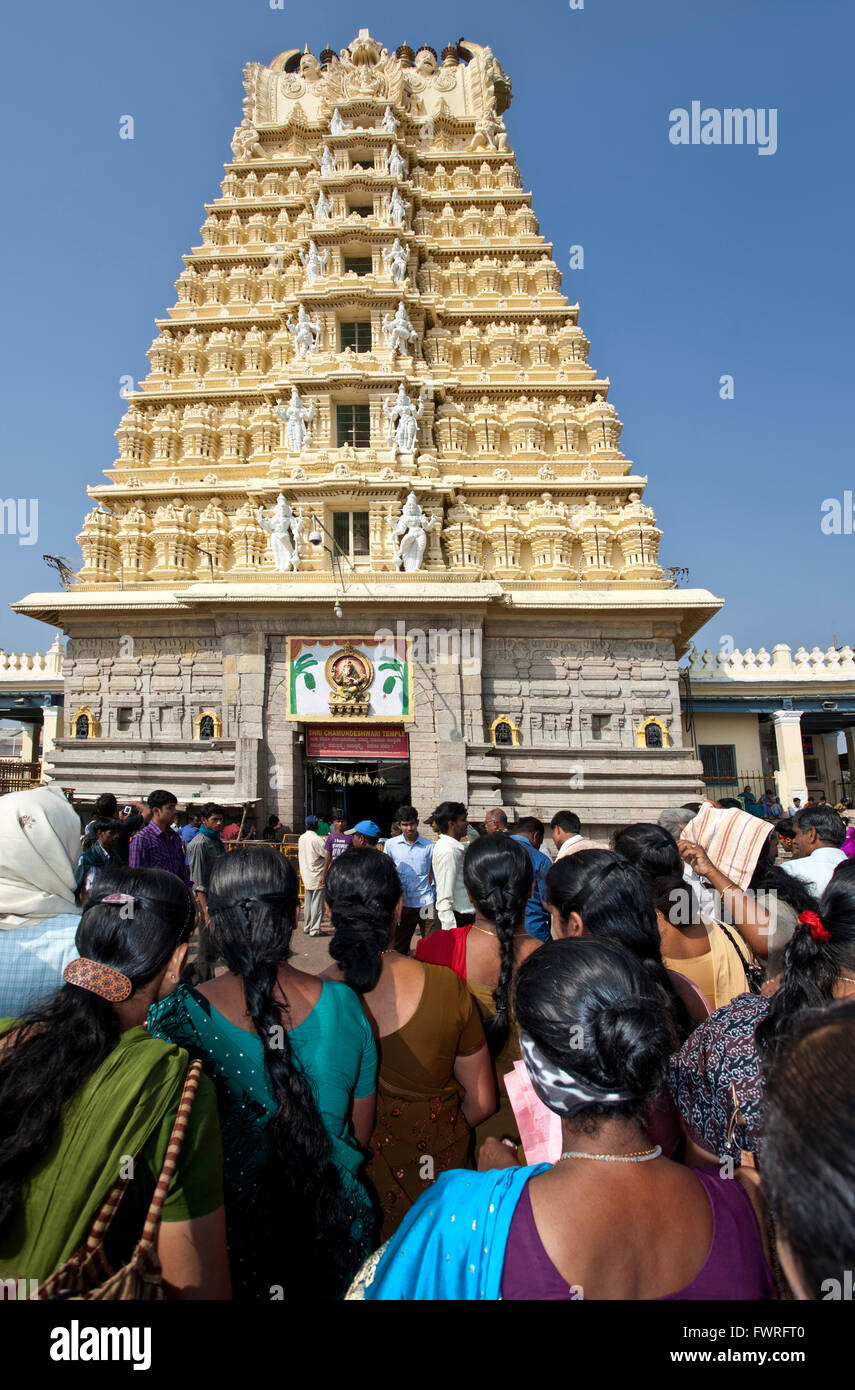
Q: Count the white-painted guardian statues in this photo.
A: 14